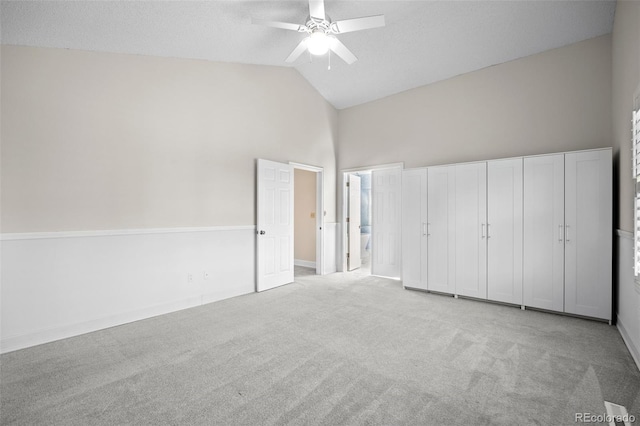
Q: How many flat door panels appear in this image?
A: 6